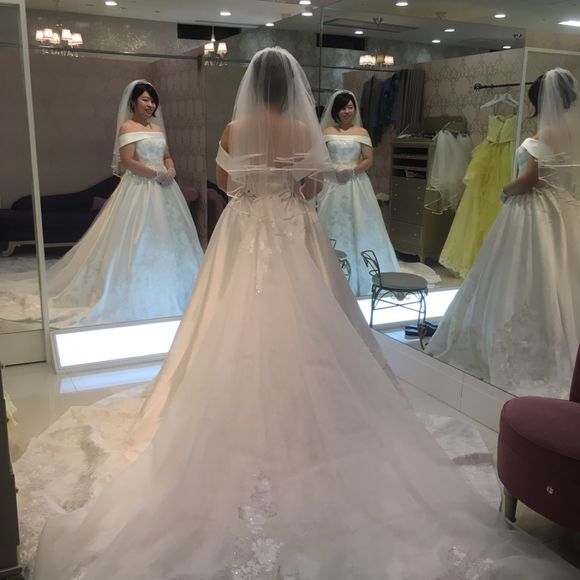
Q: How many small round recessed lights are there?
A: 11